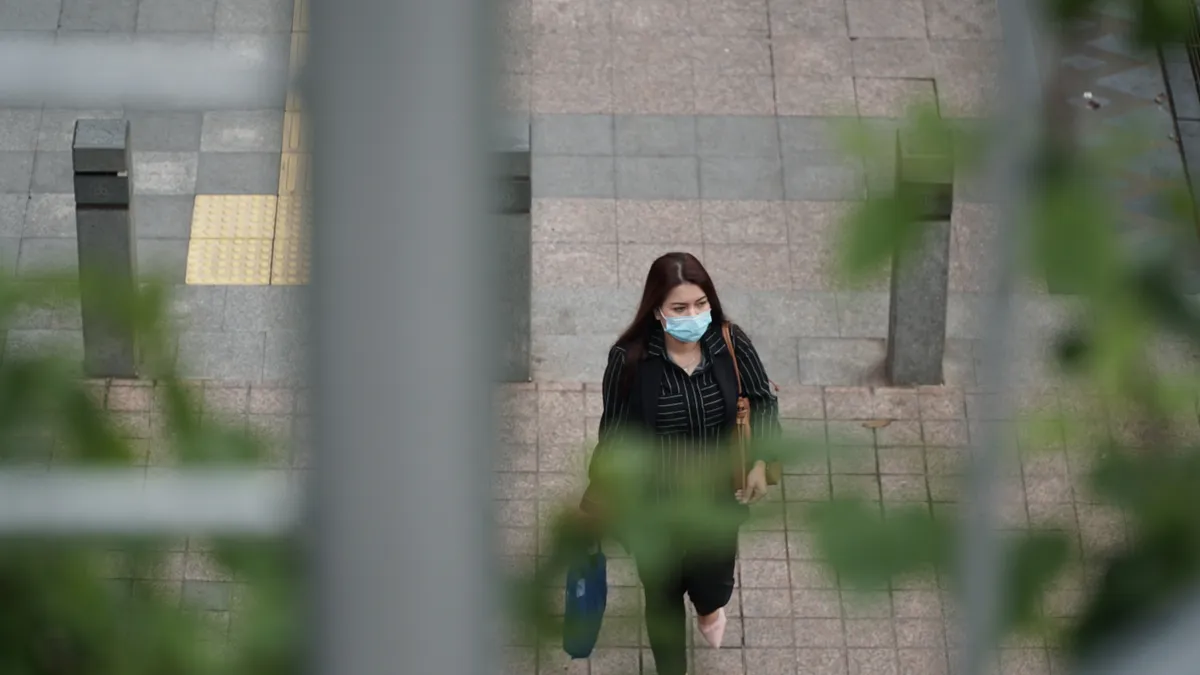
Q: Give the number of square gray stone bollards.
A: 3